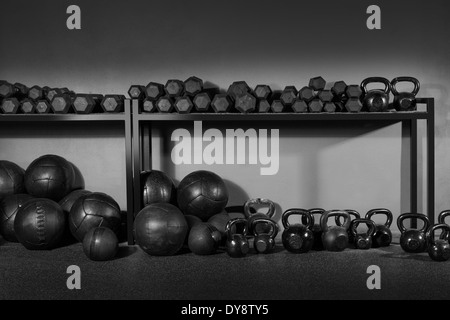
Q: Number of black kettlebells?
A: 14